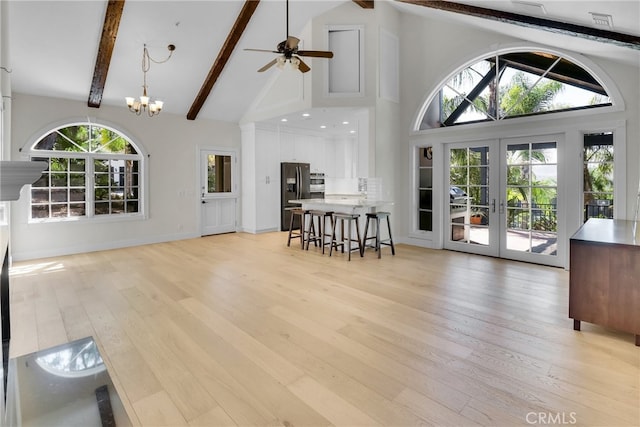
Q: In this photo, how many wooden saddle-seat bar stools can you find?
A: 4